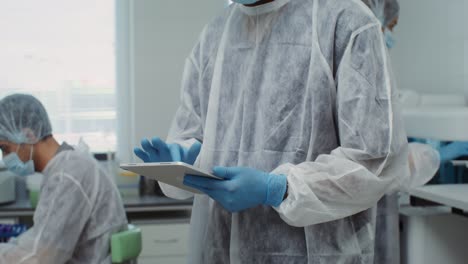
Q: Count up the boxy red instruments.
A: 0